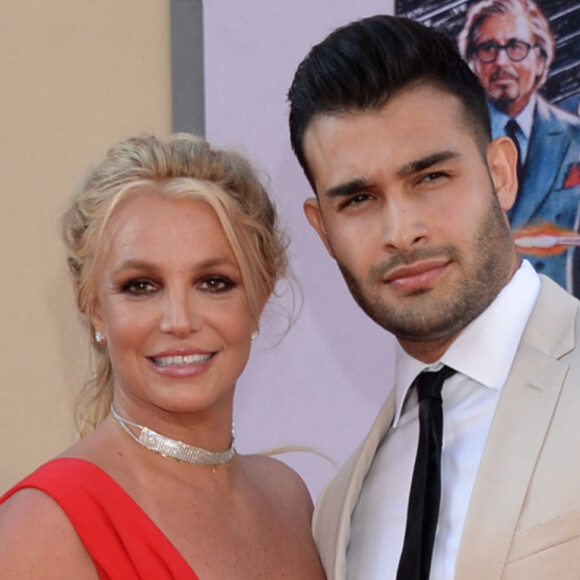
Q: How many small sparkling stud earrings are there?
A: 2